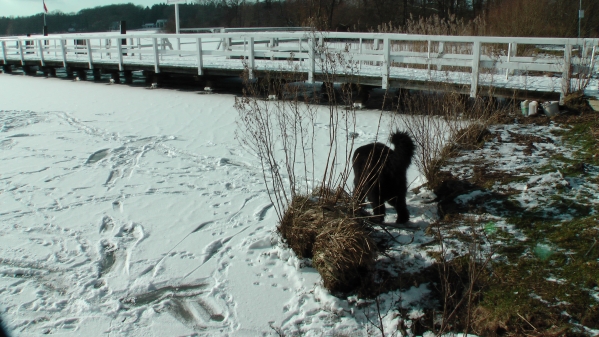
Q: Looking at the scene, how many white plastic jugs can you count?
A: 2